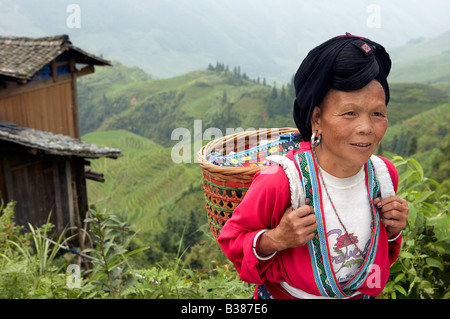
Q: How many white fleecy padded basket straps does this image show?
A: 2